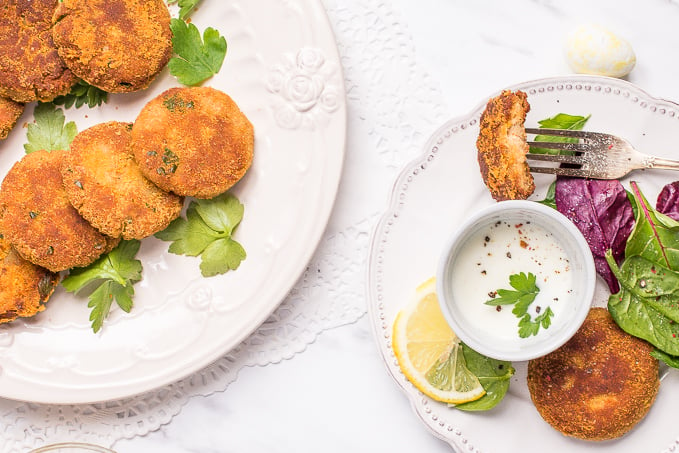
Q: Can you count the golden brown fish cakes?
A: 9